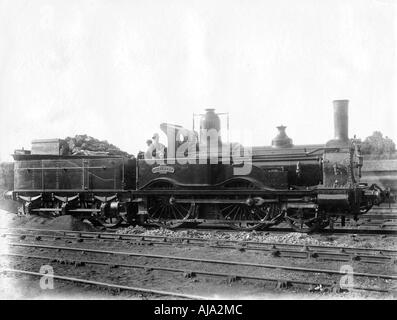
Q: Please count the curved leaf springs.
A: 3